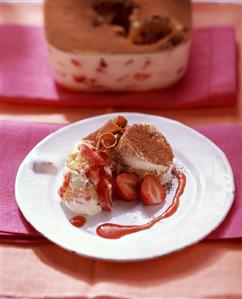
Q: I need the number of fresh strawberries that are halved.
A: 2